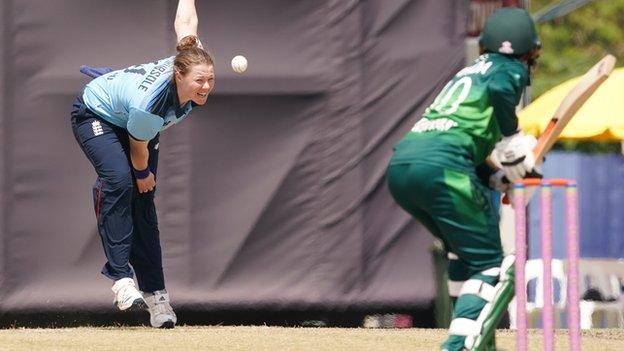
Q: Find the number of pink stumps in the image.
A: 3